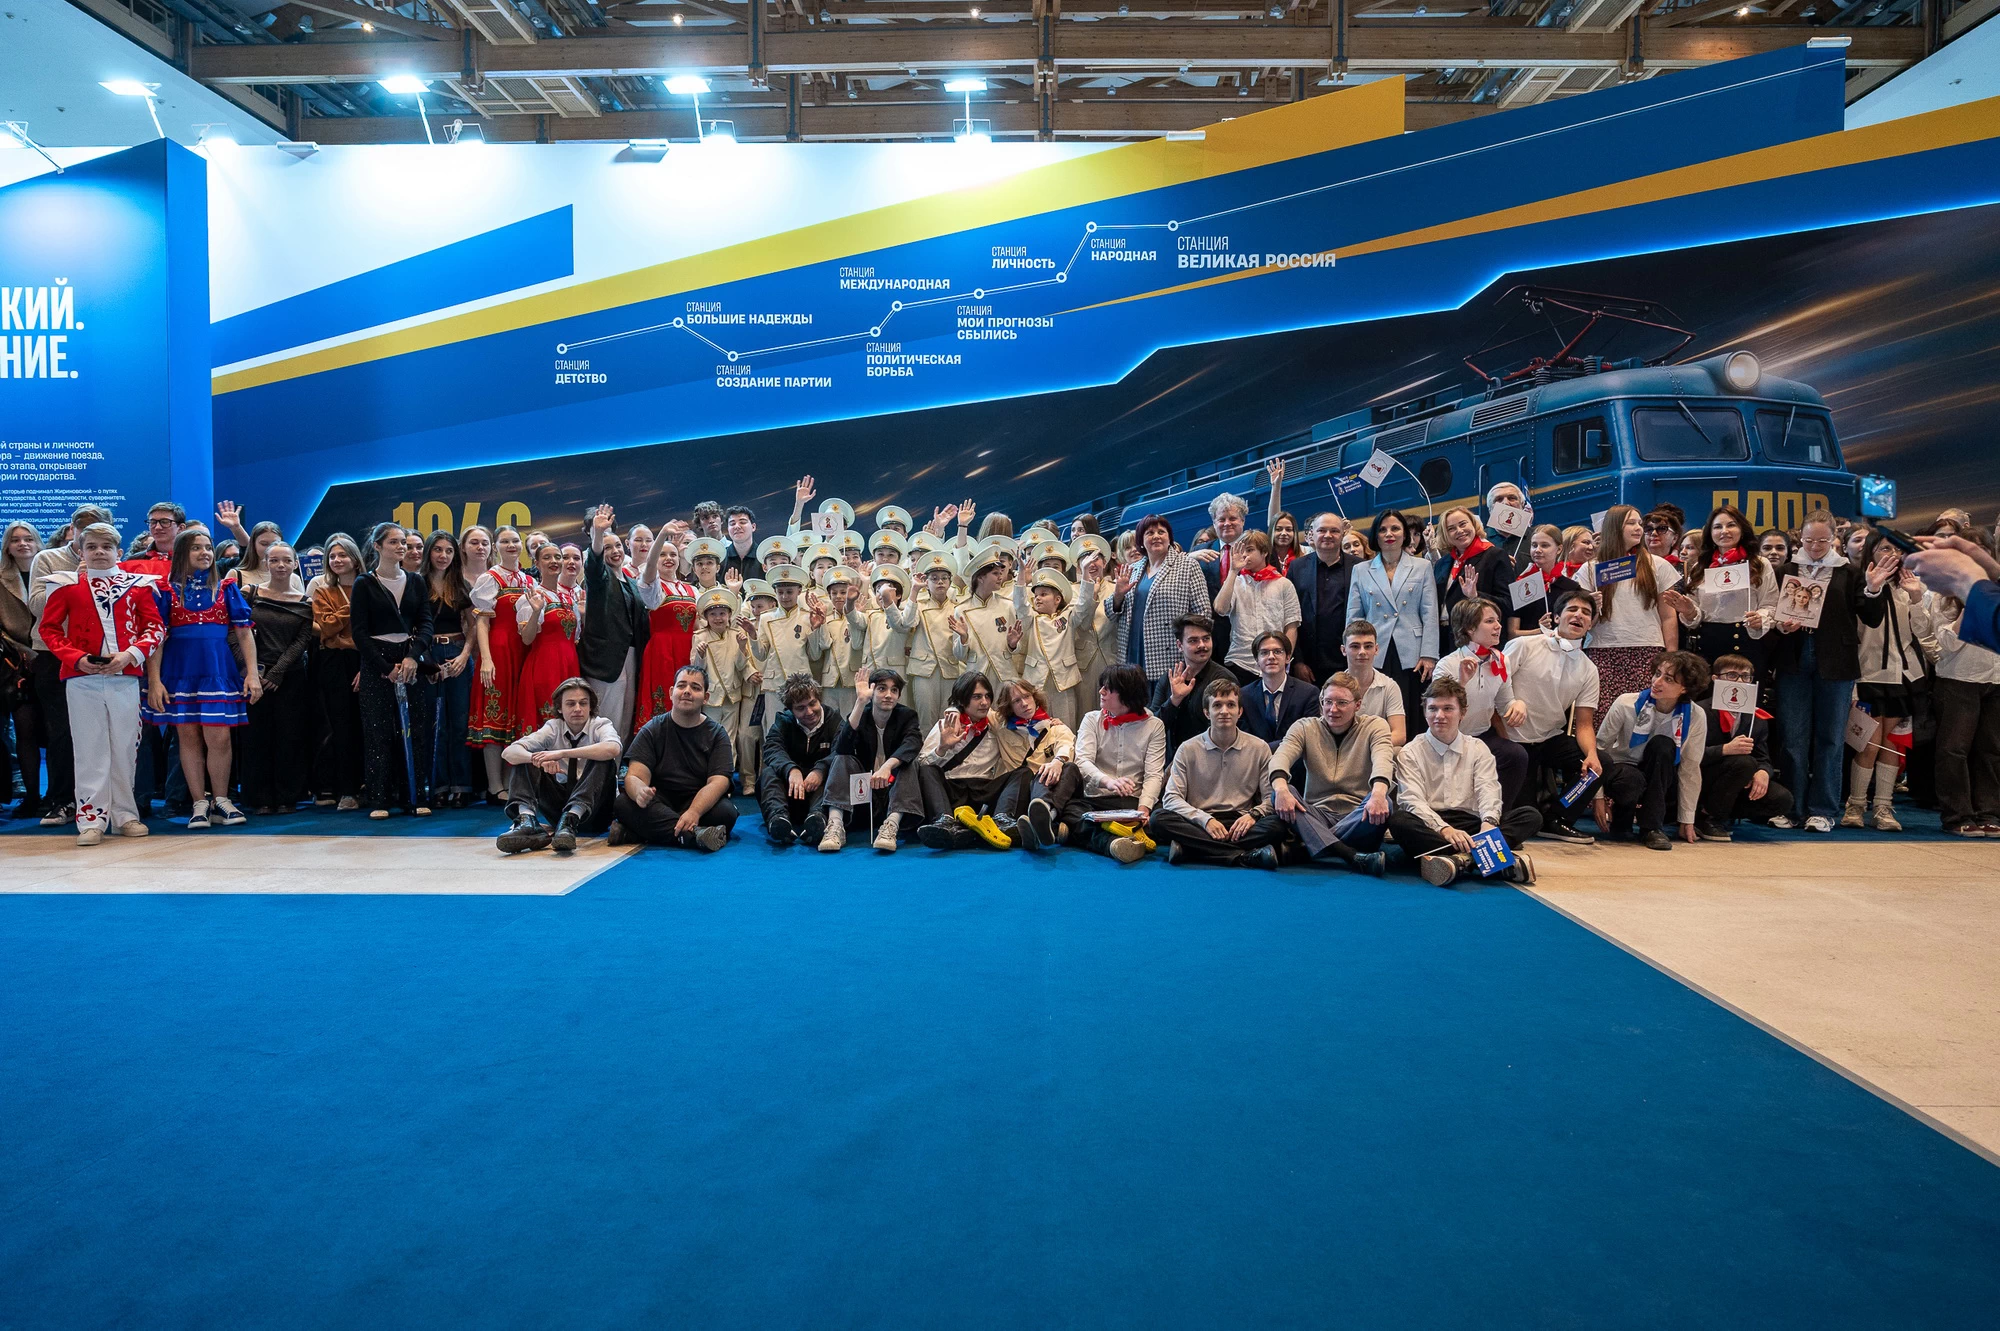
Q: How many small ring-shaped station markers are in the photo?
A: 9